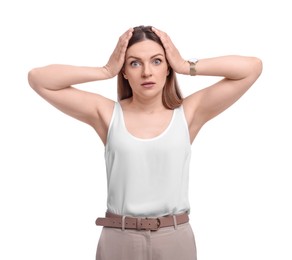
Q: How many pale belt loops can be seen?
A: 2